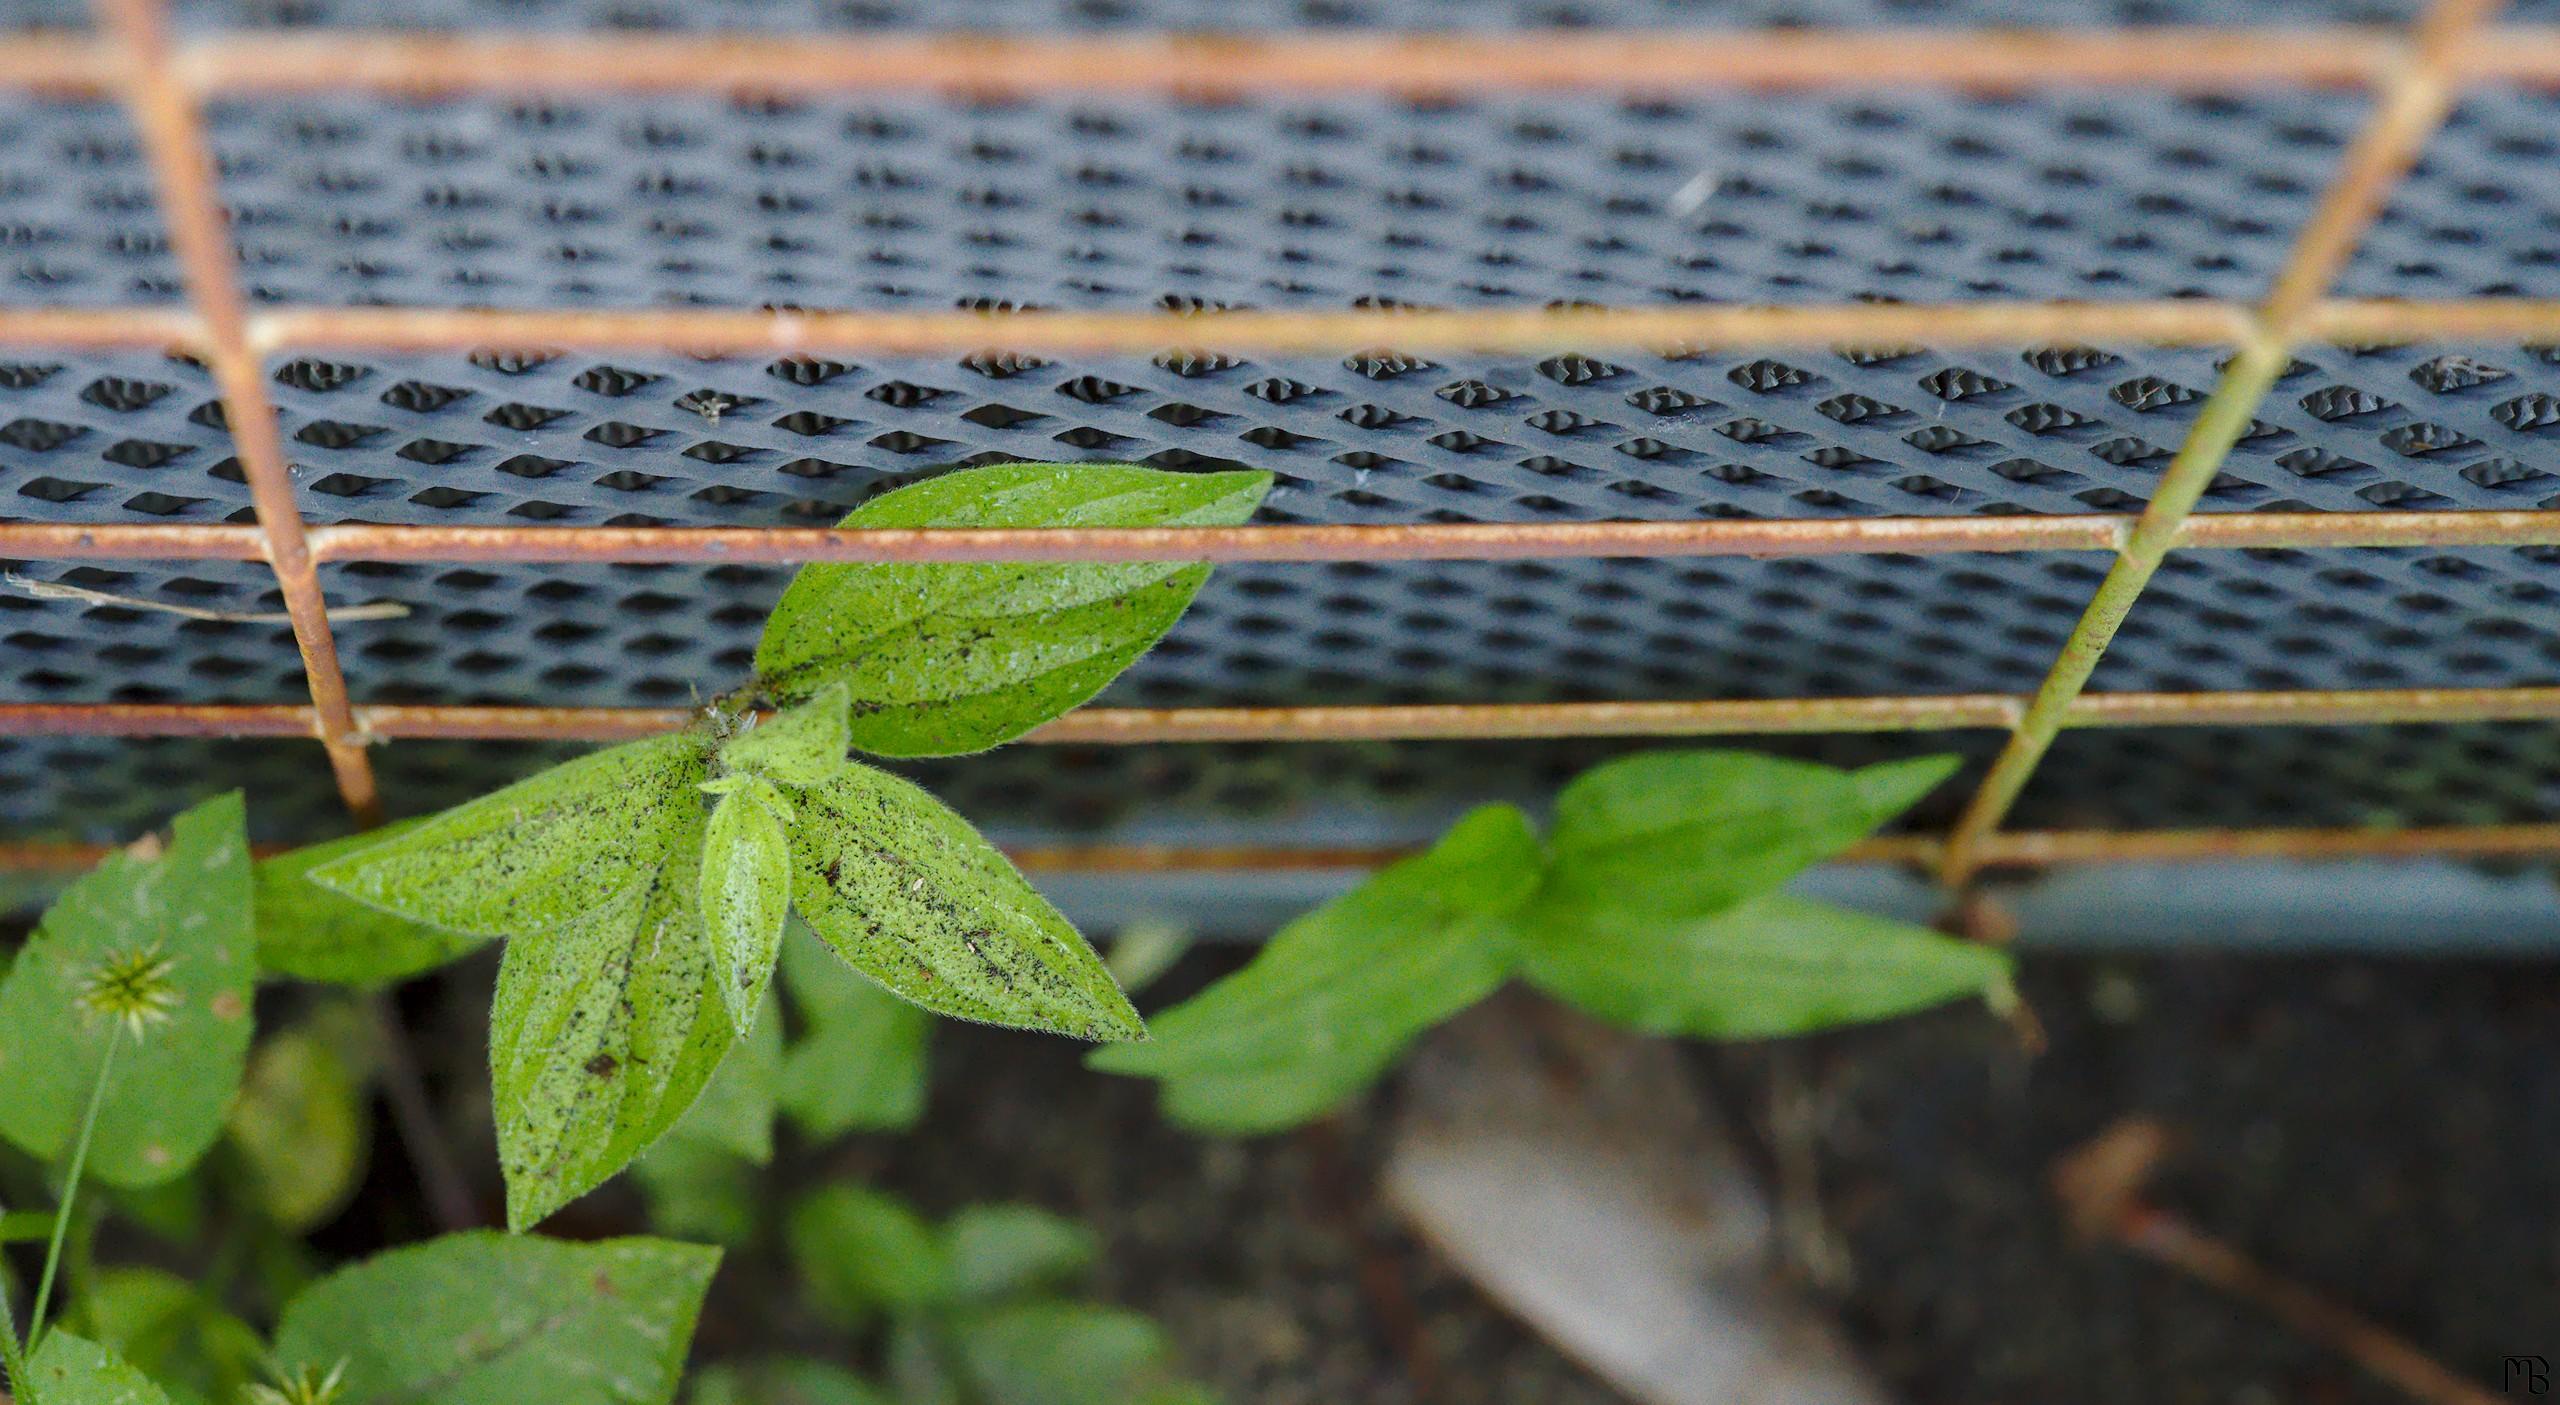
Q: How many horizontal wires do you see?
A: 5